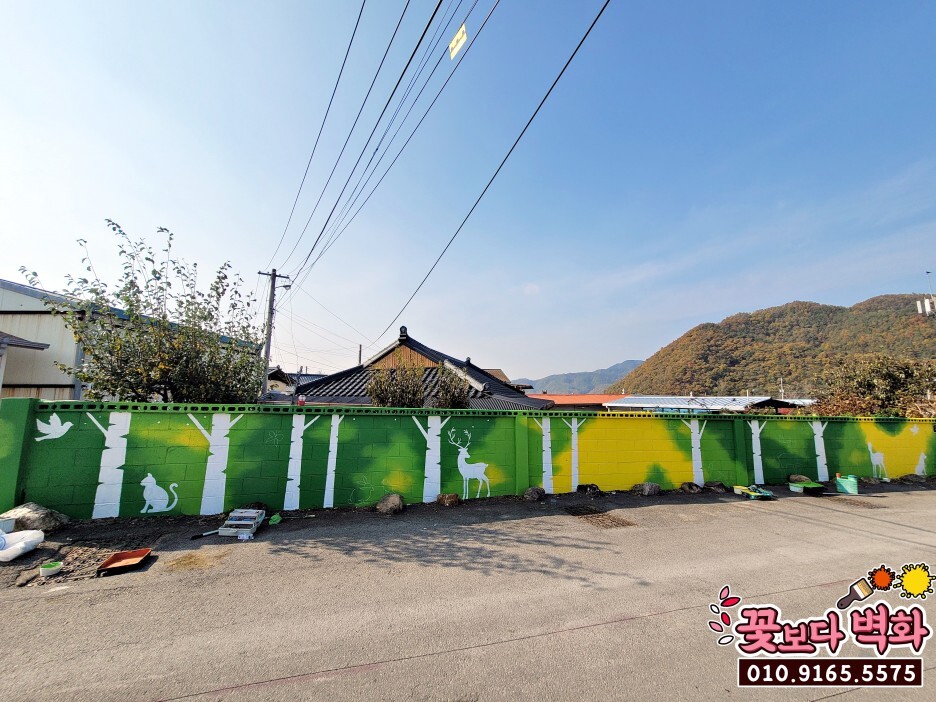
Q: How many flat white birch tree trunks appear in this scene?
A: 10